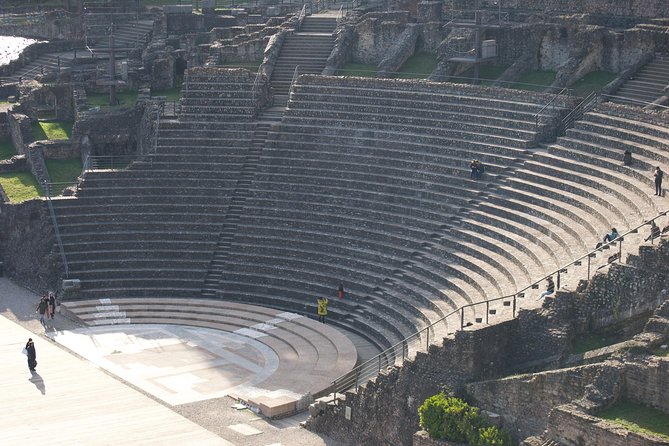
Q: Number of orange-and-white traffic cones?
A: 0